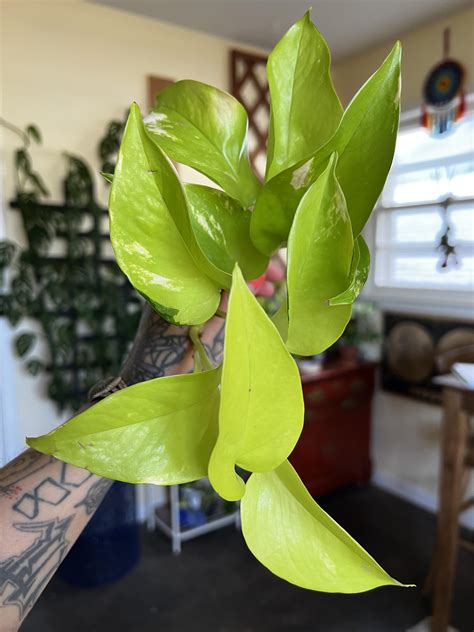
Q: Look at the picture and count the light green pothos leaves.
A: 10